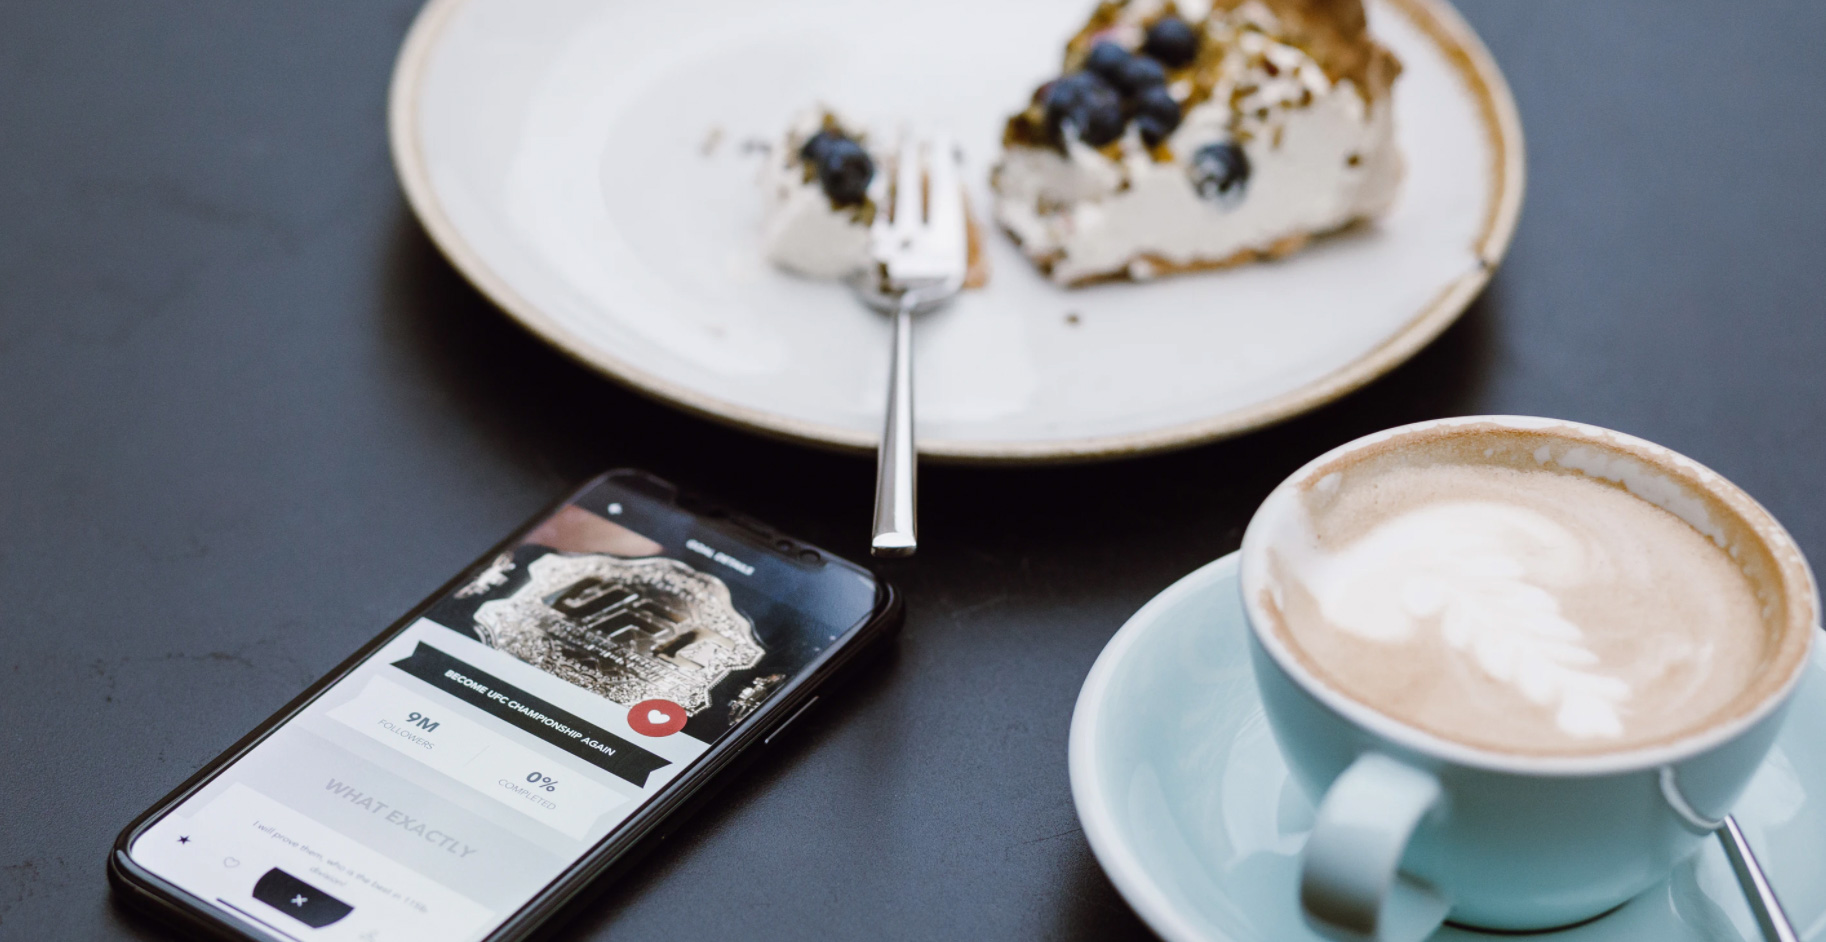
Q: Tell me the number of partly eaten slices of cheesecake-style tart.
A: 1